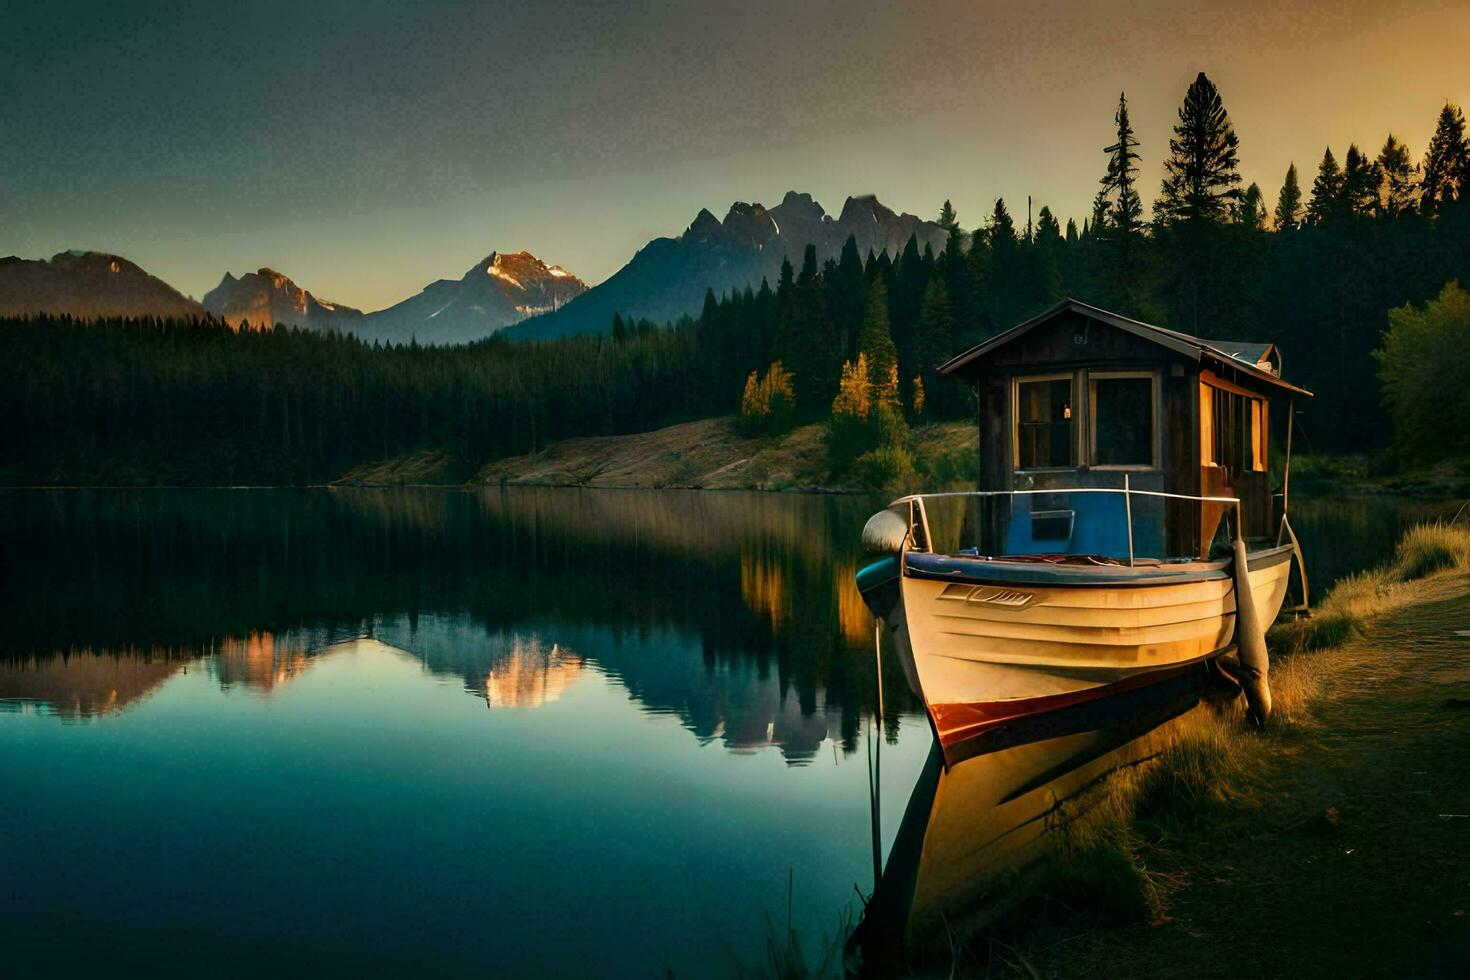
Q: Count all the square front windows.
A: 2